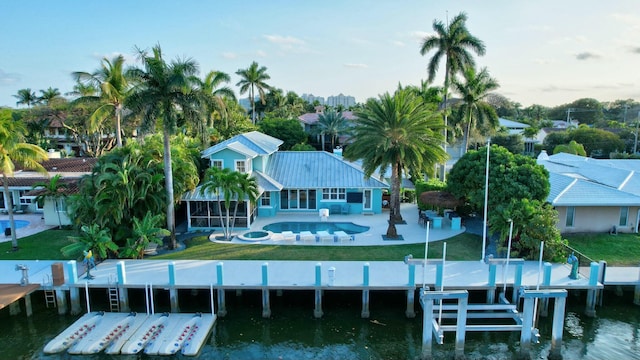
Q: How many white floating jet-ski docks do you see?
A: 4